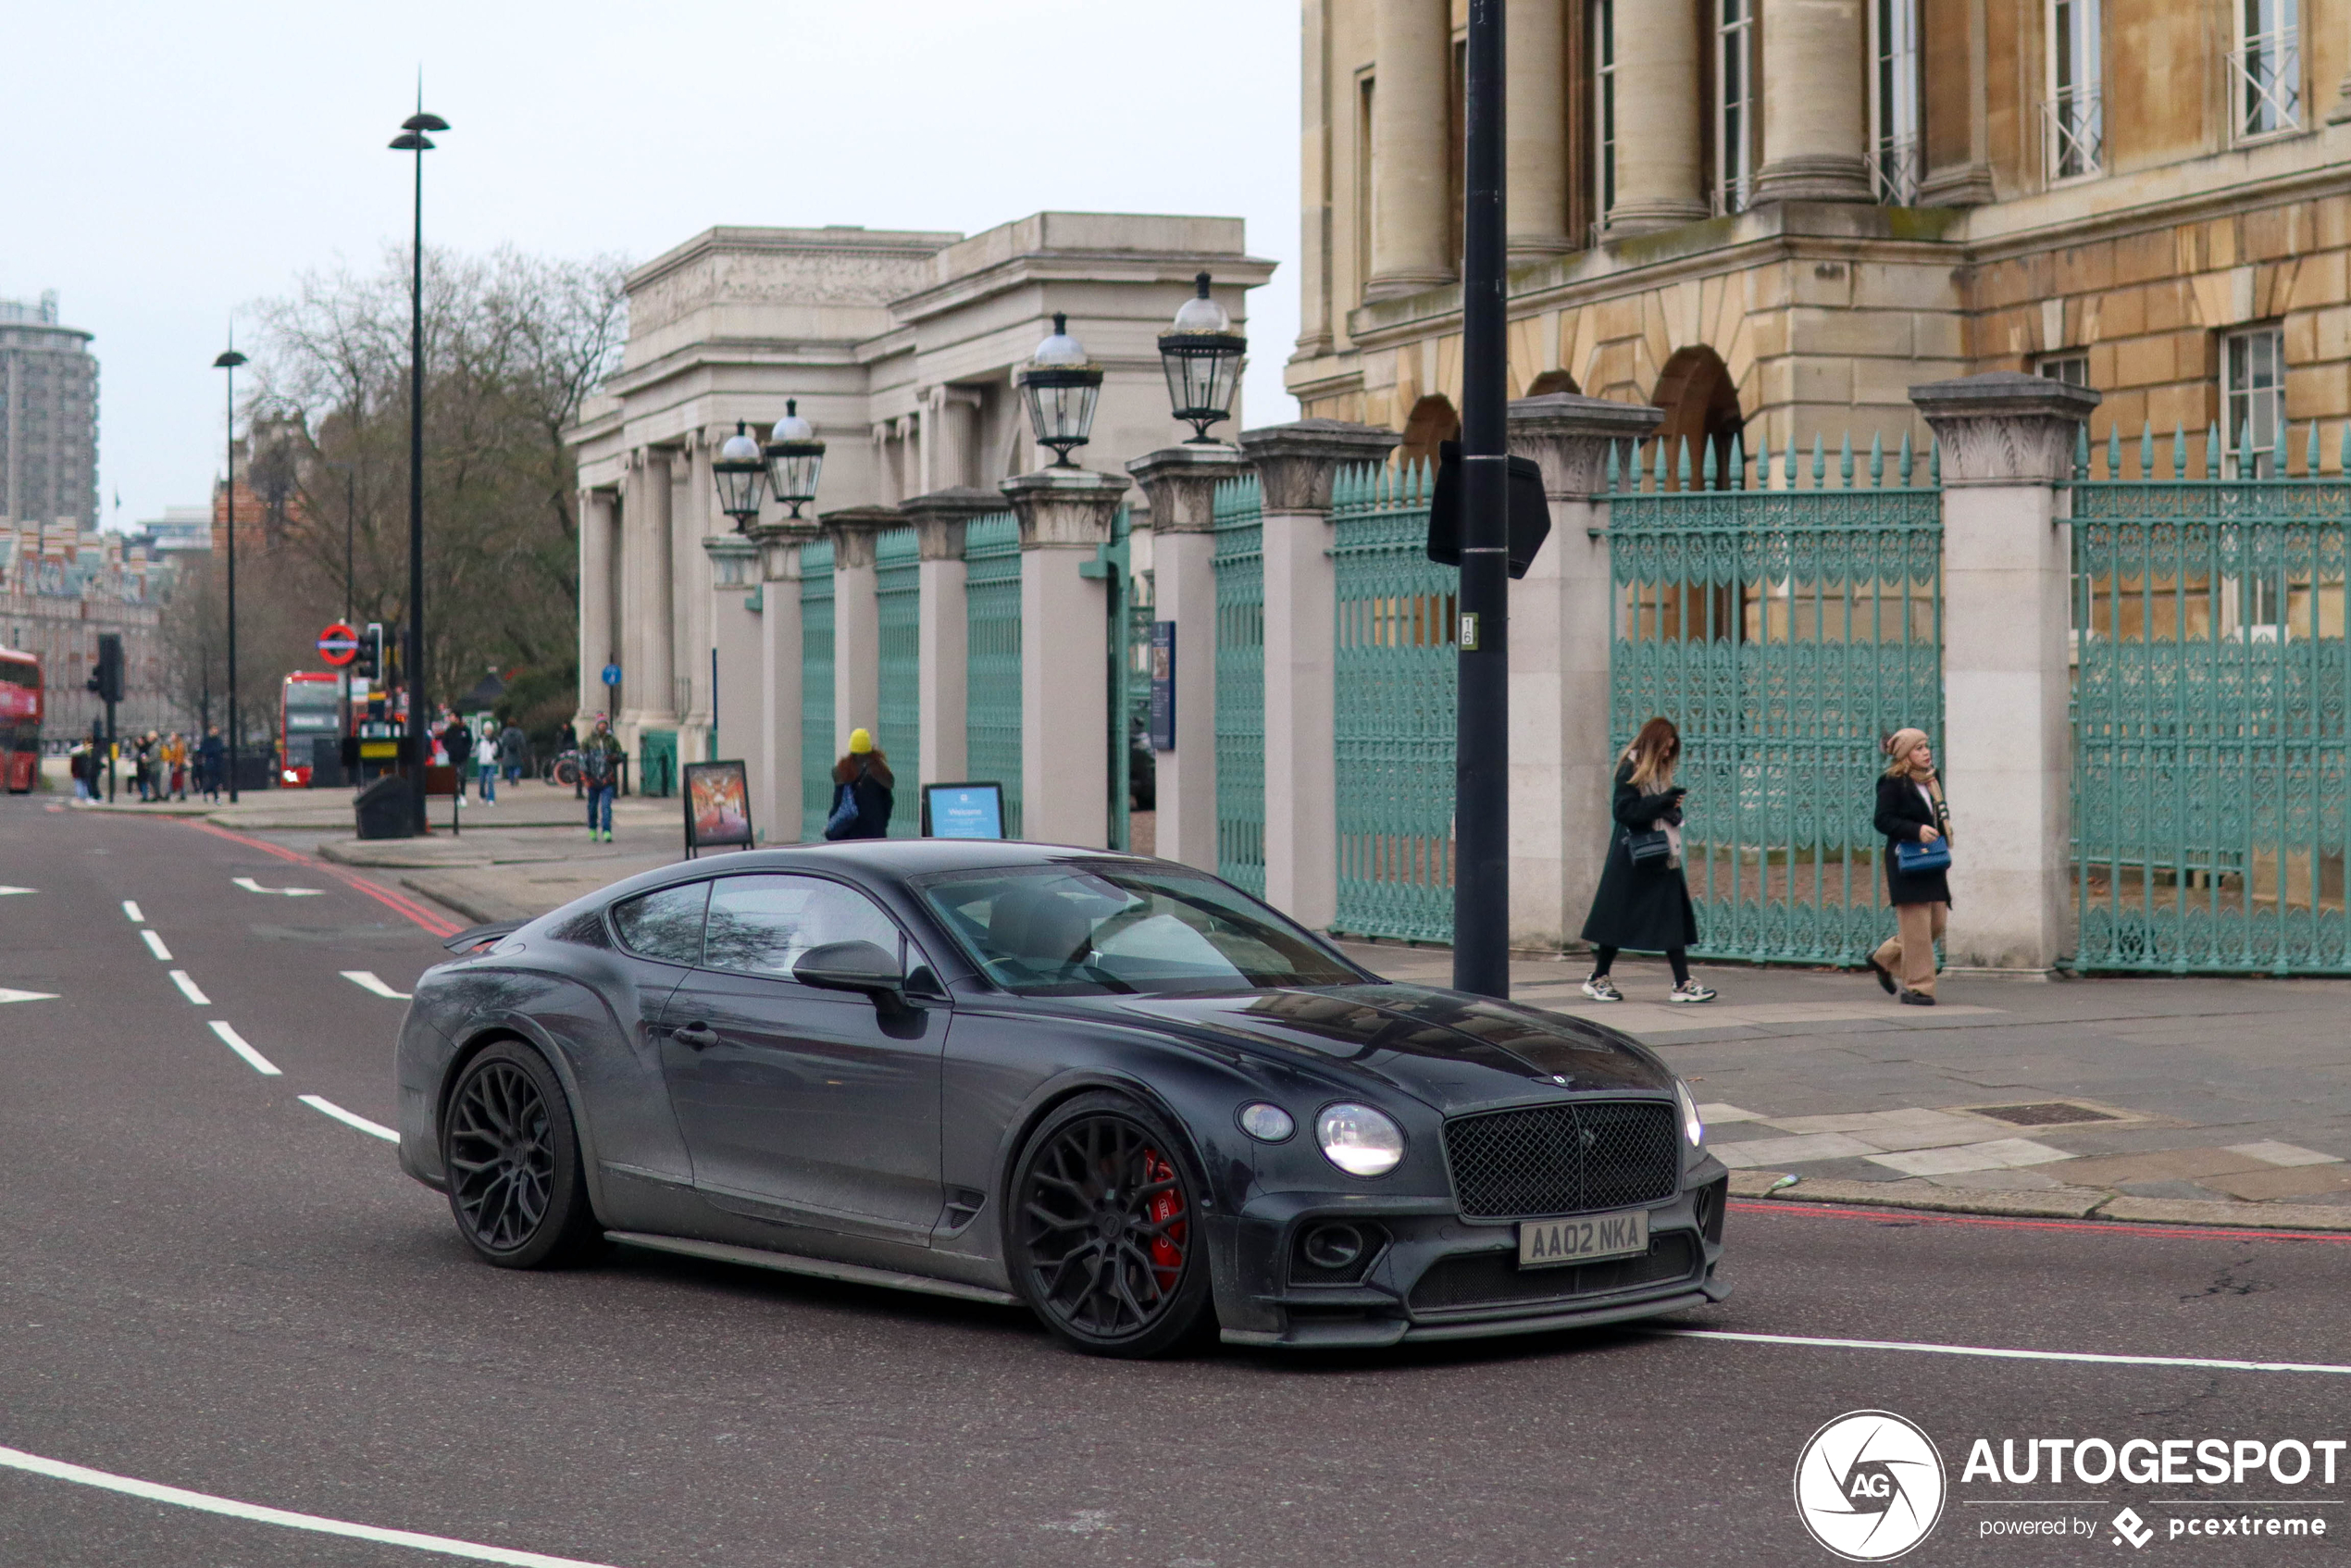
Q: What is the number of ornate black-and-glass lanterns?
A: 4